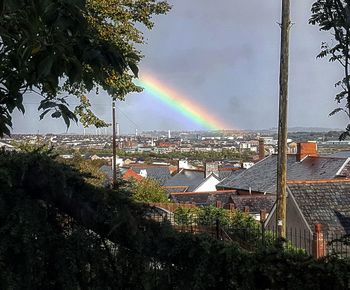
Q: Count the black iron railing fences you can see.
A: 1